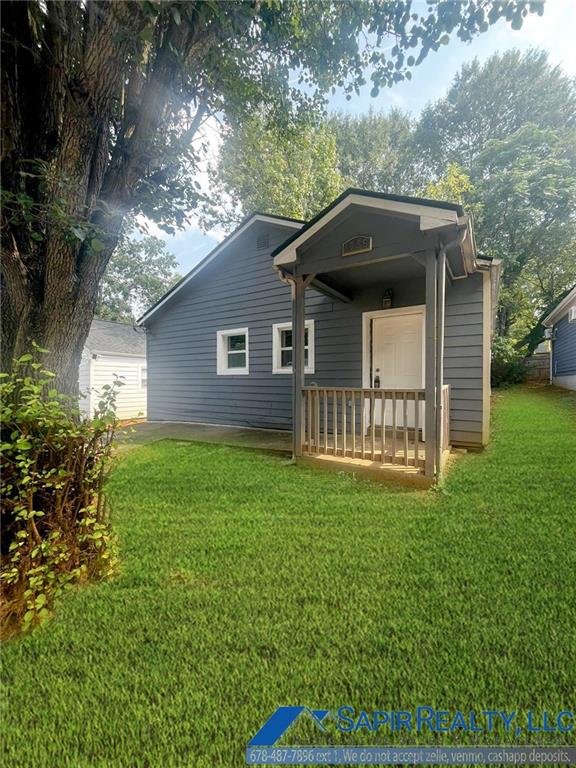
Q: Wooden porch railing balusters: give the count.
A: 12